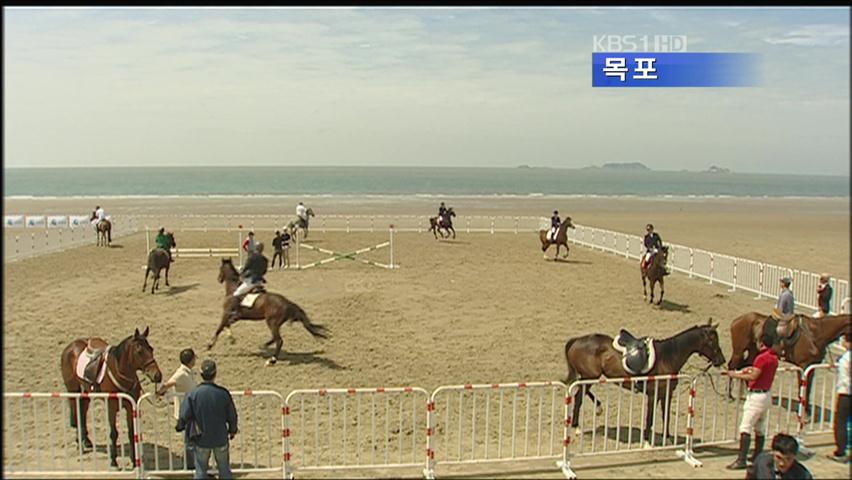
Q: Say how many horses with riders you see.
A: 7